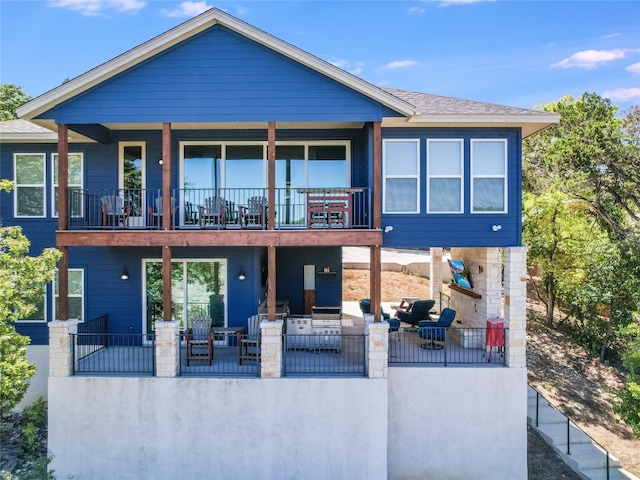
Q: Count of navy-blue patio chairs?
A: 3